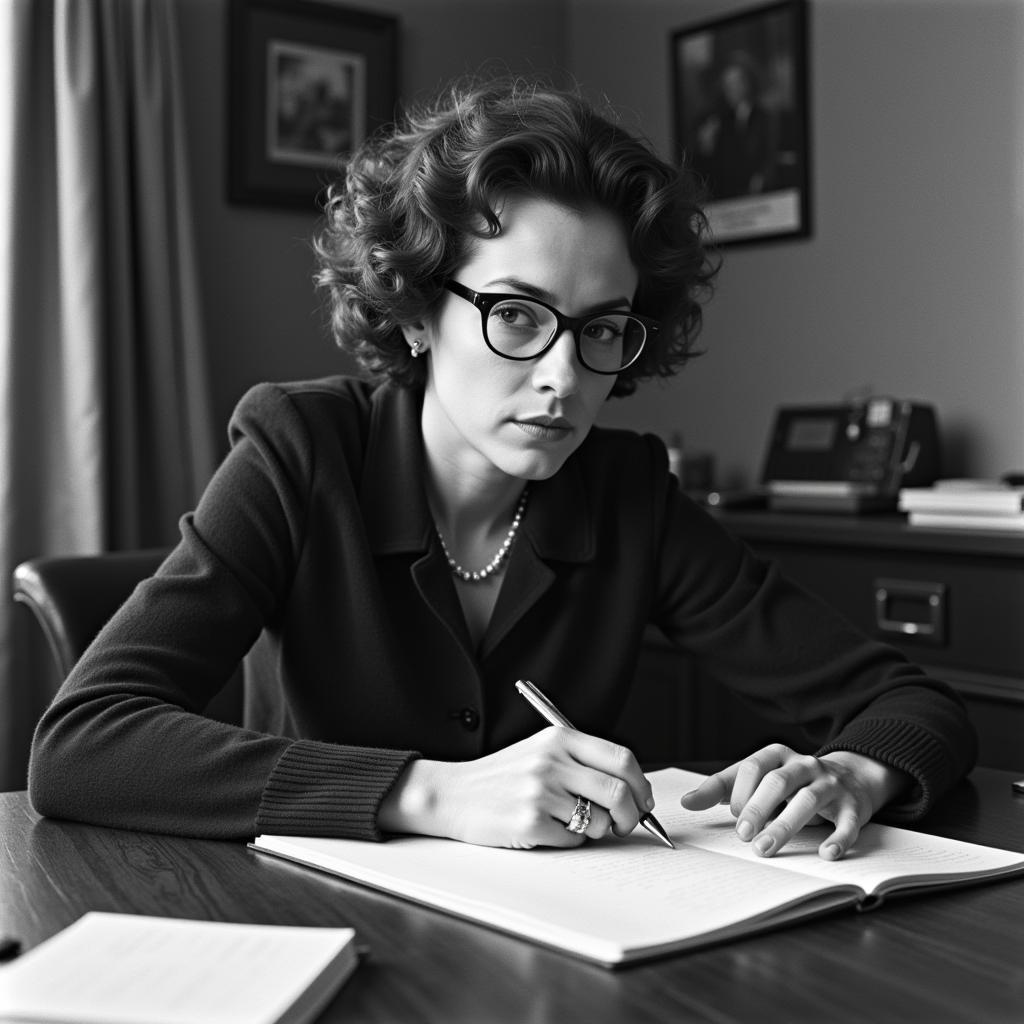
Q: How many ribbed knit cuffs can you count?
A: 2